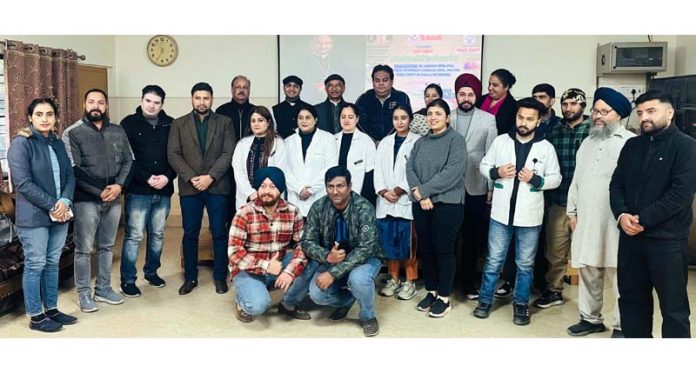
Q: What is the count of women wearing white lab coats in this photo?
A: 4